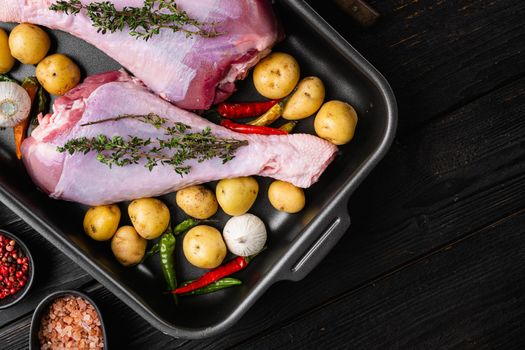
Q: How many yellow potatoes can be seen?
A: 13